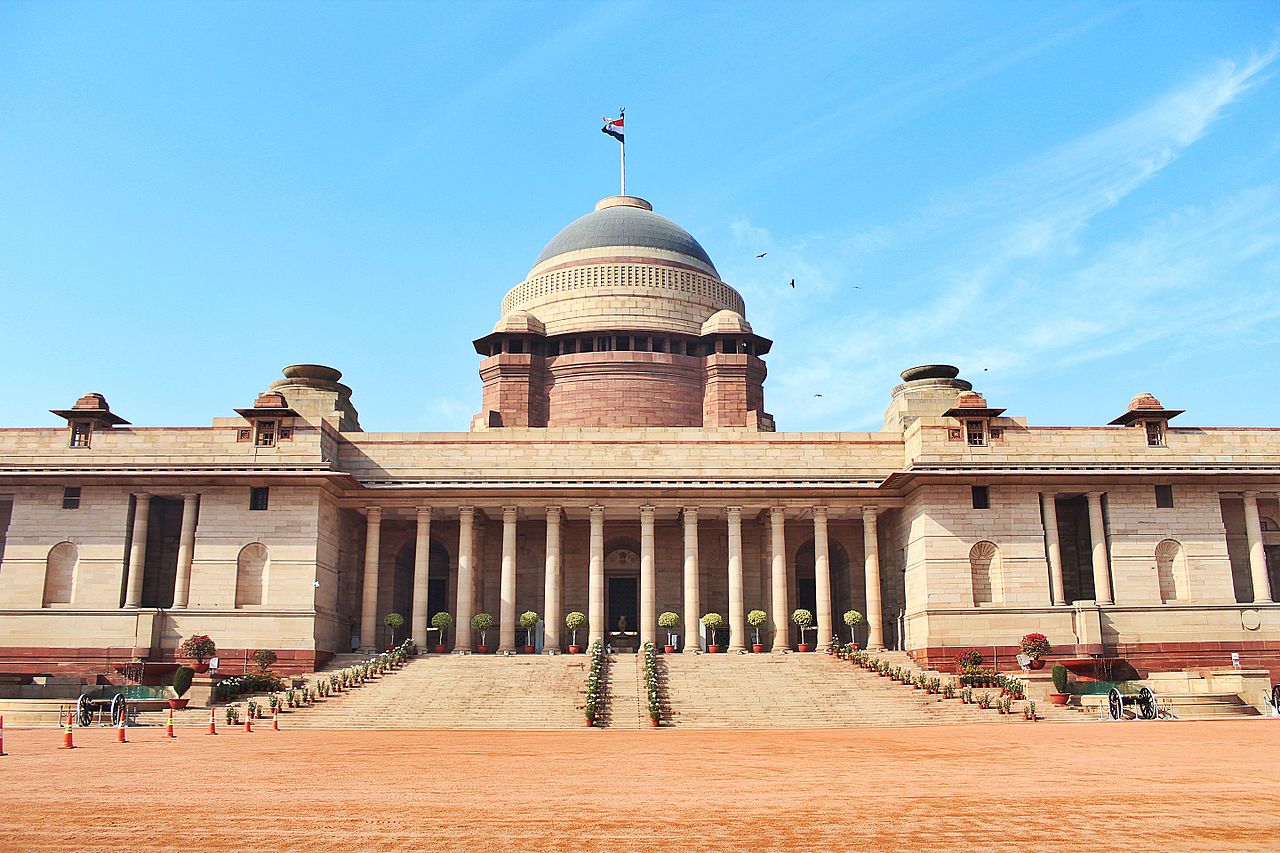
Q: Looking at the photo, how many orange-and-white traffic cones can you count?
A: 7